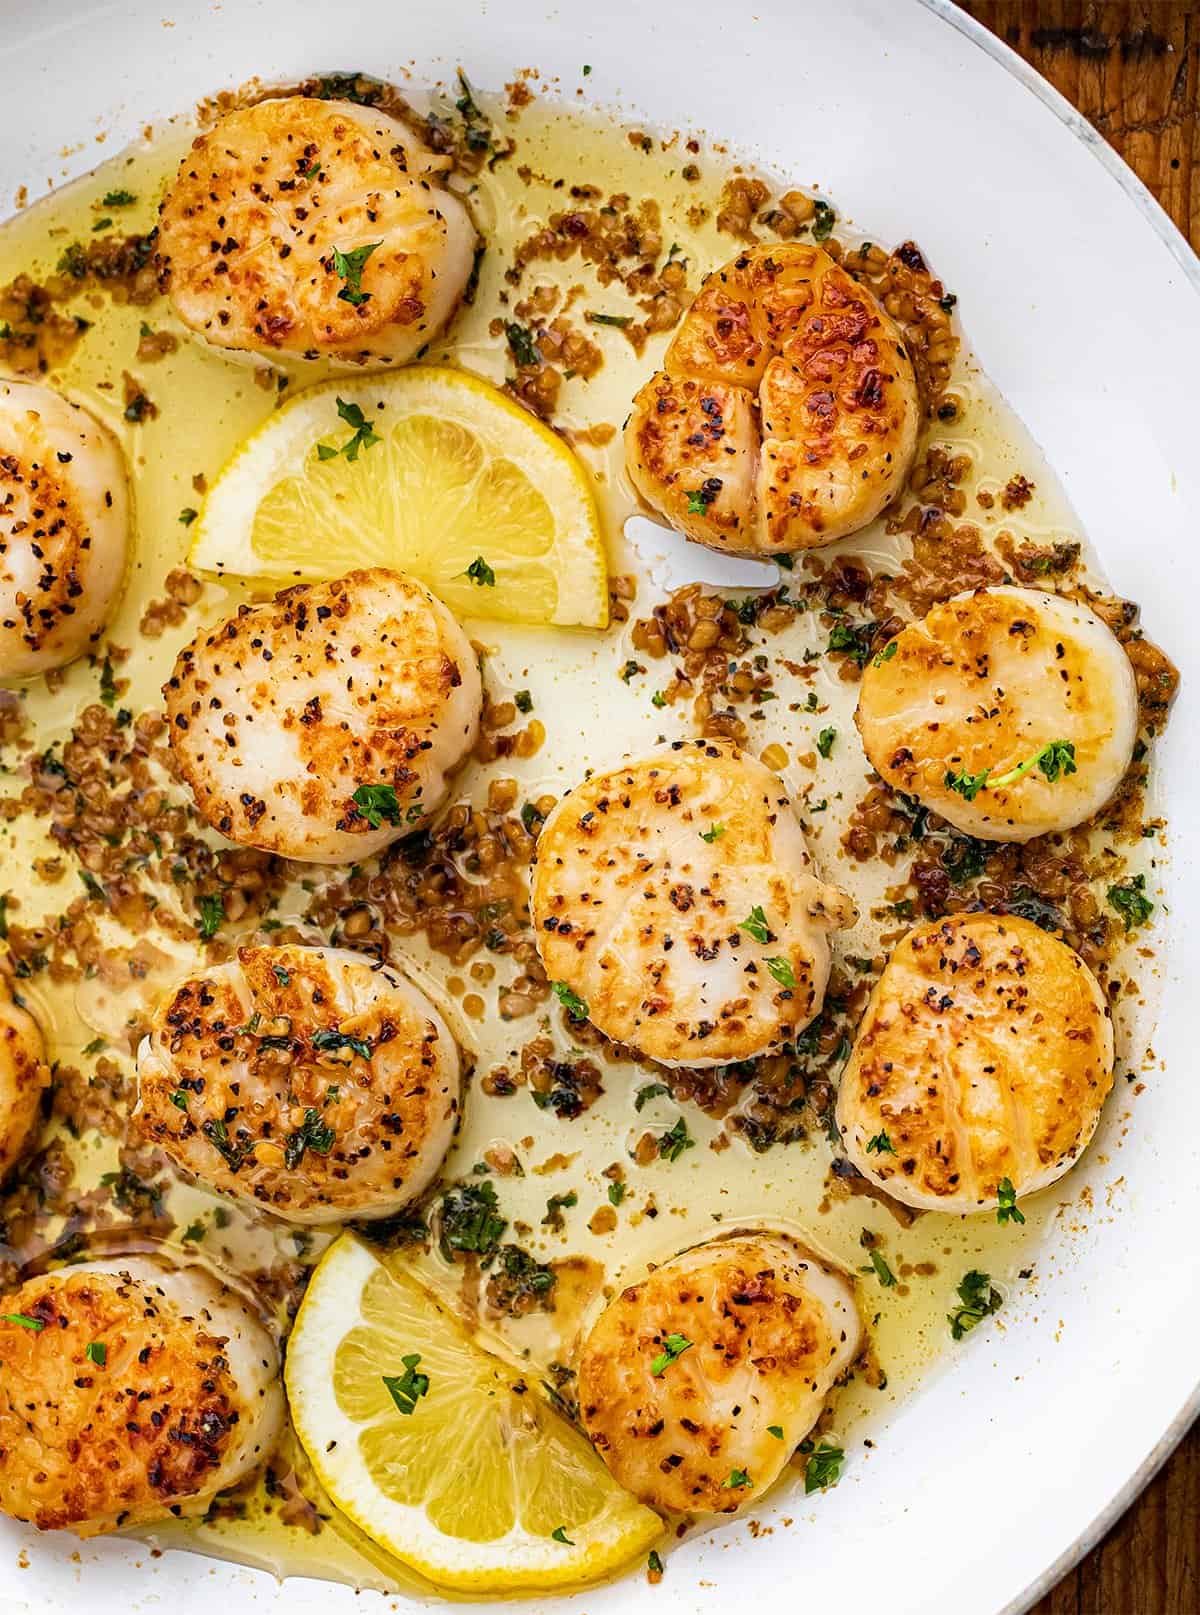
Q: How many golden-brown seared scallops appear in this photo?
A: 11